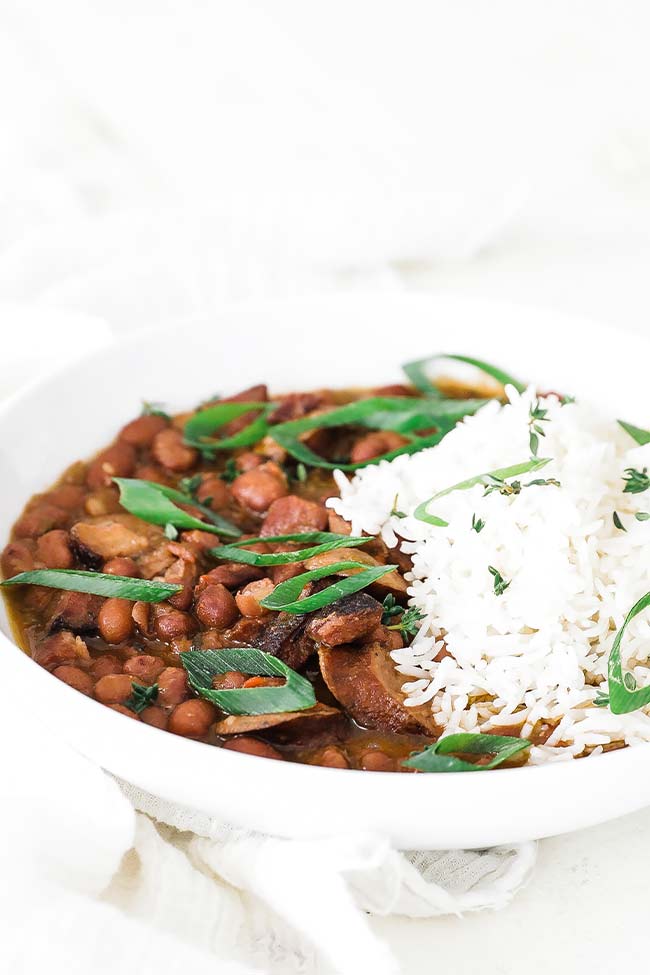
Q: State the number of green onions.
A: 12